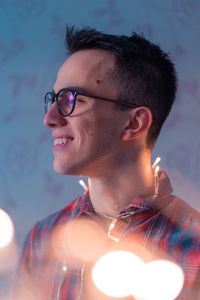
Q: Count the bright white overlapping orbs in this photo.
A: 2